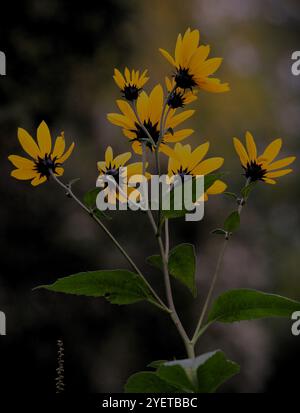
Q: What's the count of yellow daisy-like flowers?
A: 8